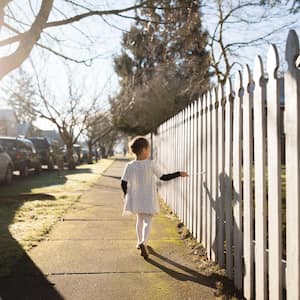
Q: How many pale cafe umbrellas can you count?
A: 0